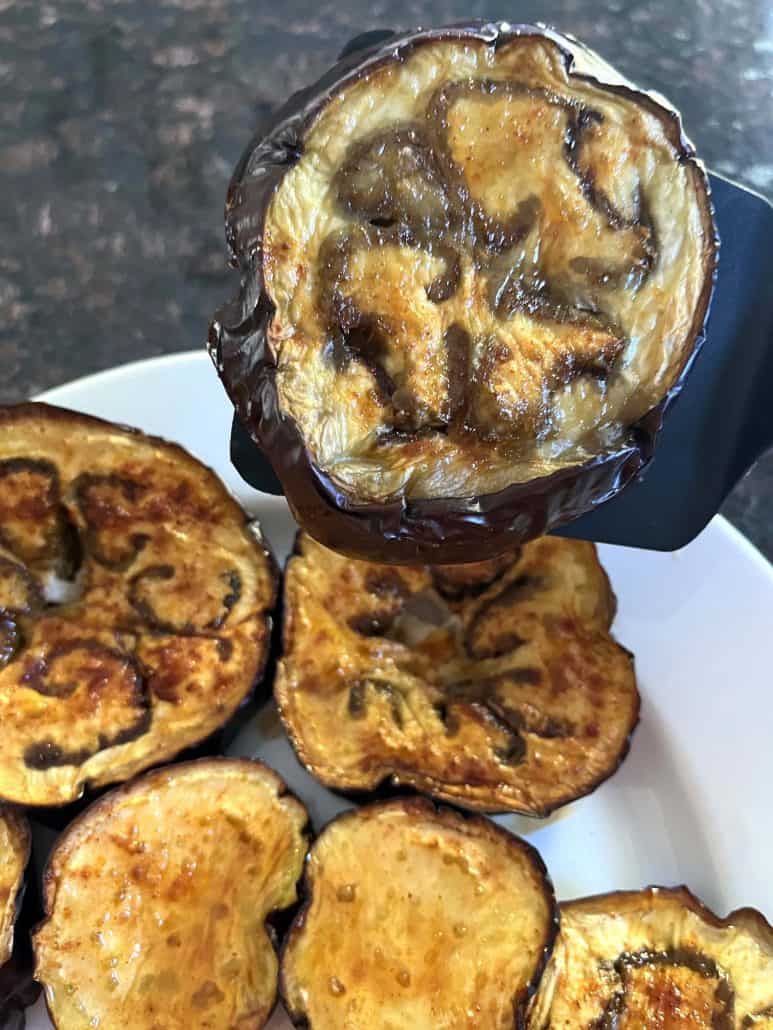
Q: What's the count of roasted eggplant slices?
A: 7